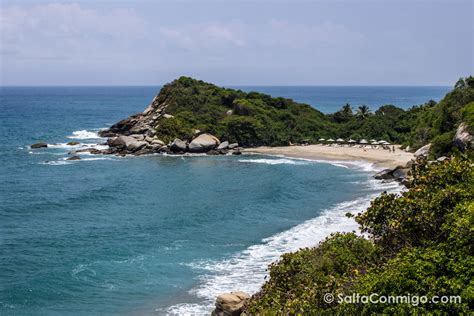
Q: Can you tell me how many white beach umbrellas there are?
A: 9